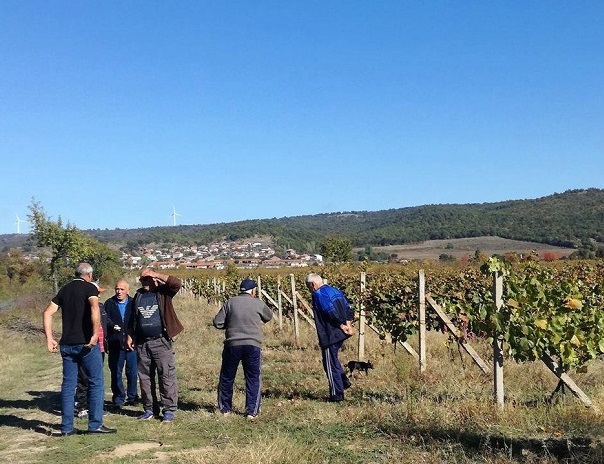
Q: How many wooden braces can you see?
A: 6